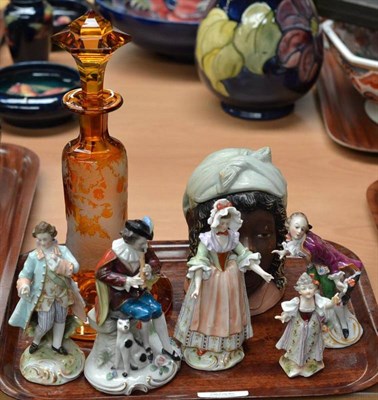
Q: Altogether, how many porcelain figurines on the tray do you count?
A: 5